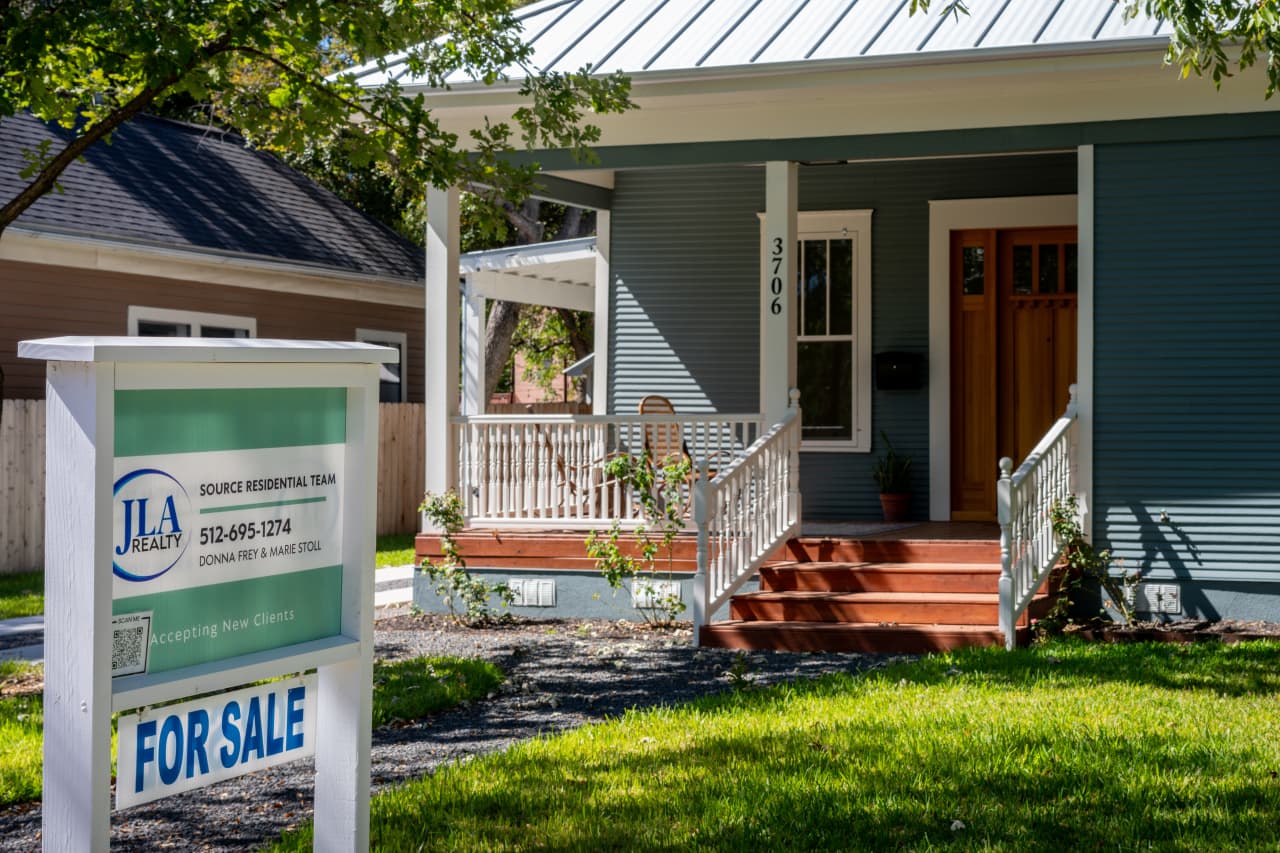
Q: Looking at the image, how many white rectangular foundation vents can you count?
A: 3